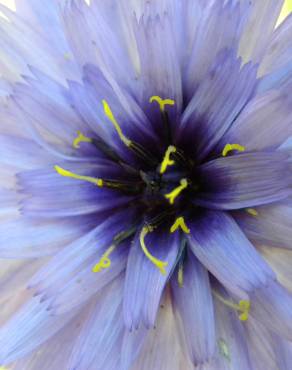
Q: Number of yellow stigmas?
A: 13